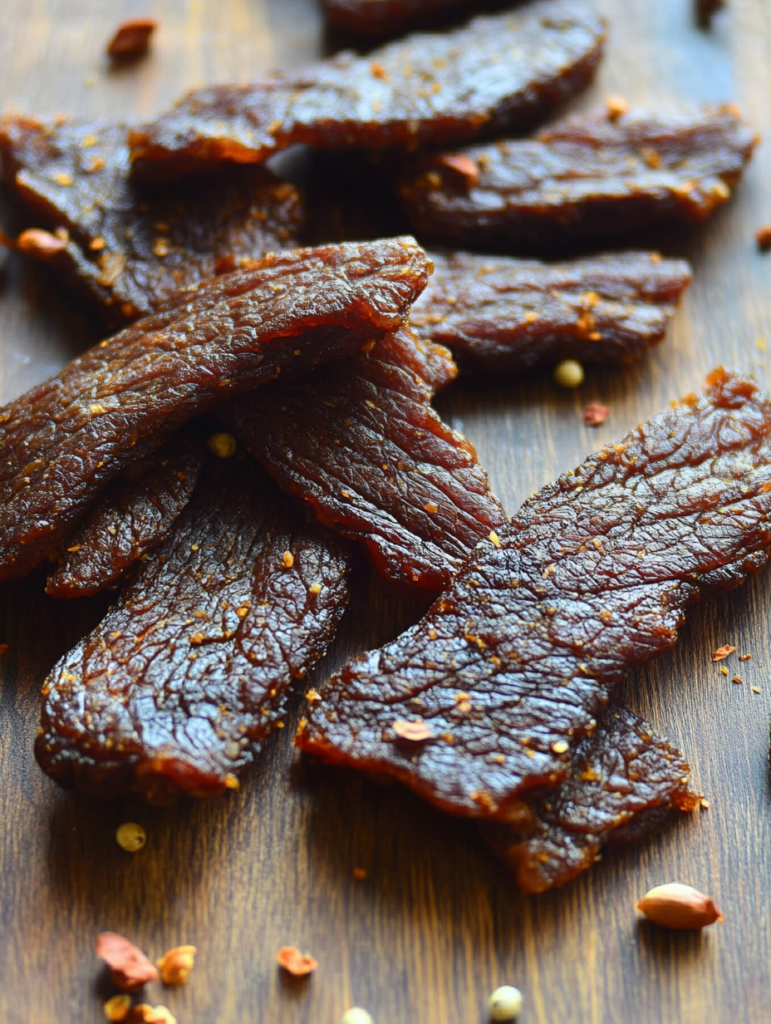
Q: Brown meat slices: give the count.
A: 11